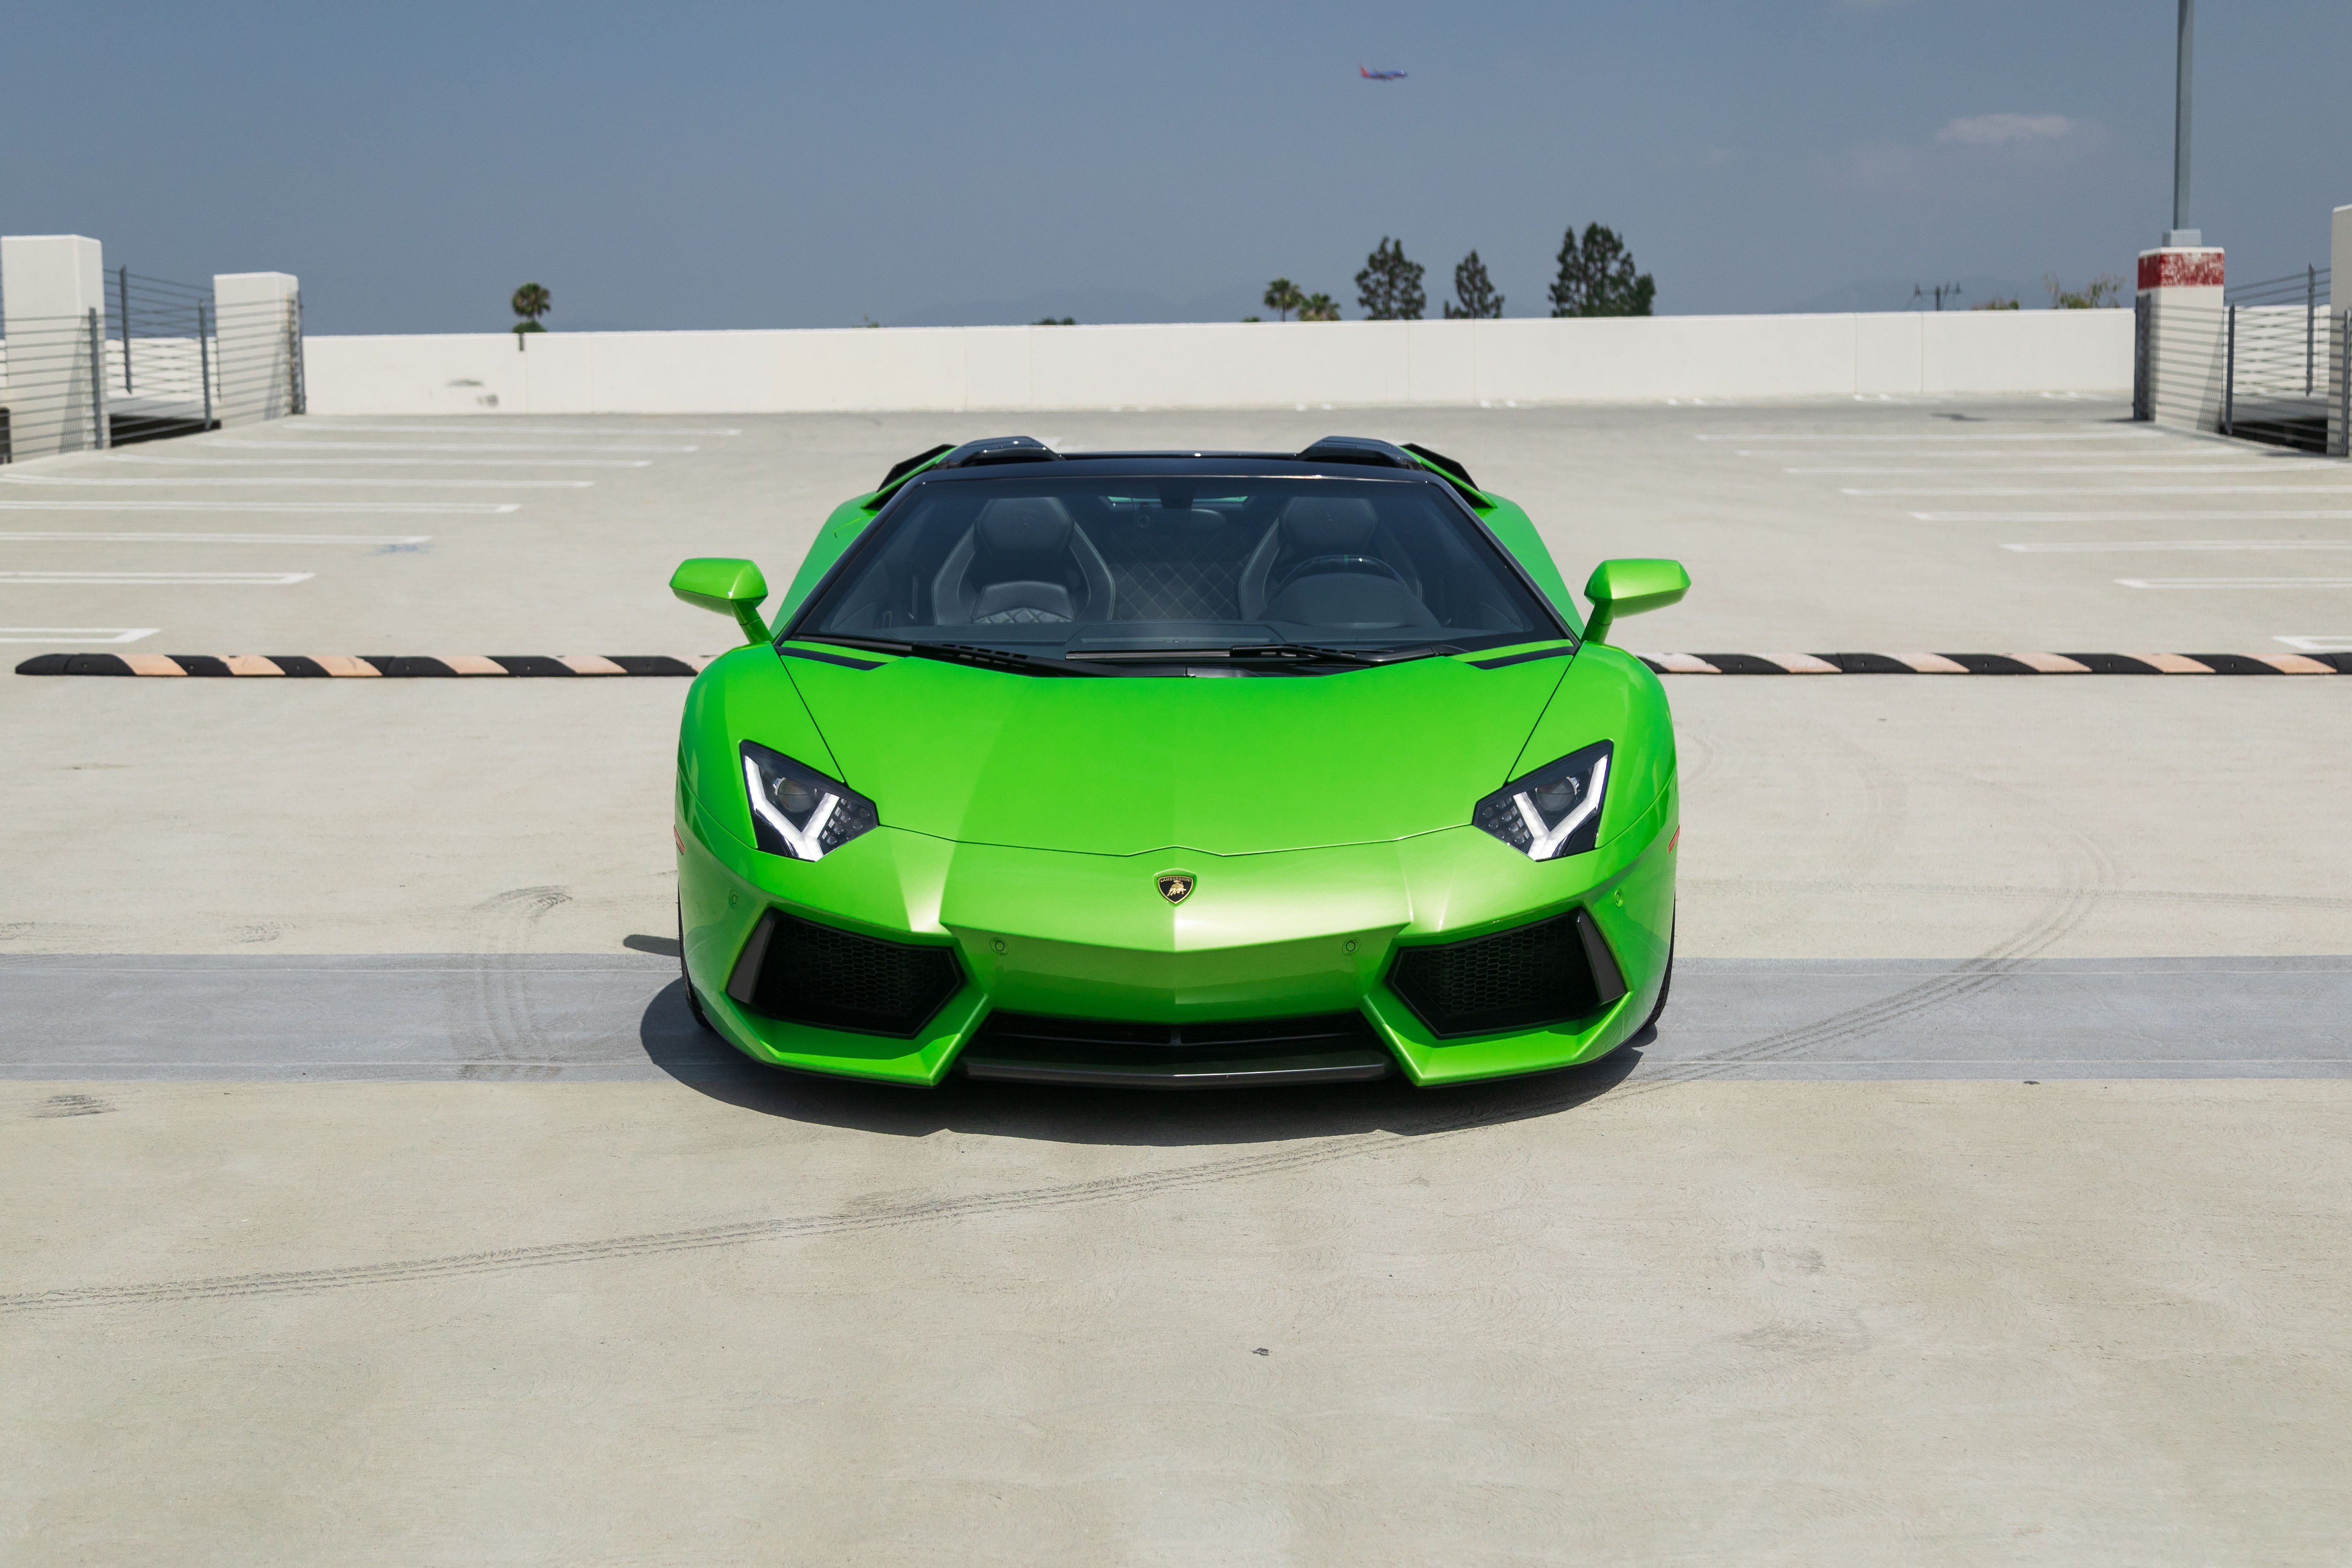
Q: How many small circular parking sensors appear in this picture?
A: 4